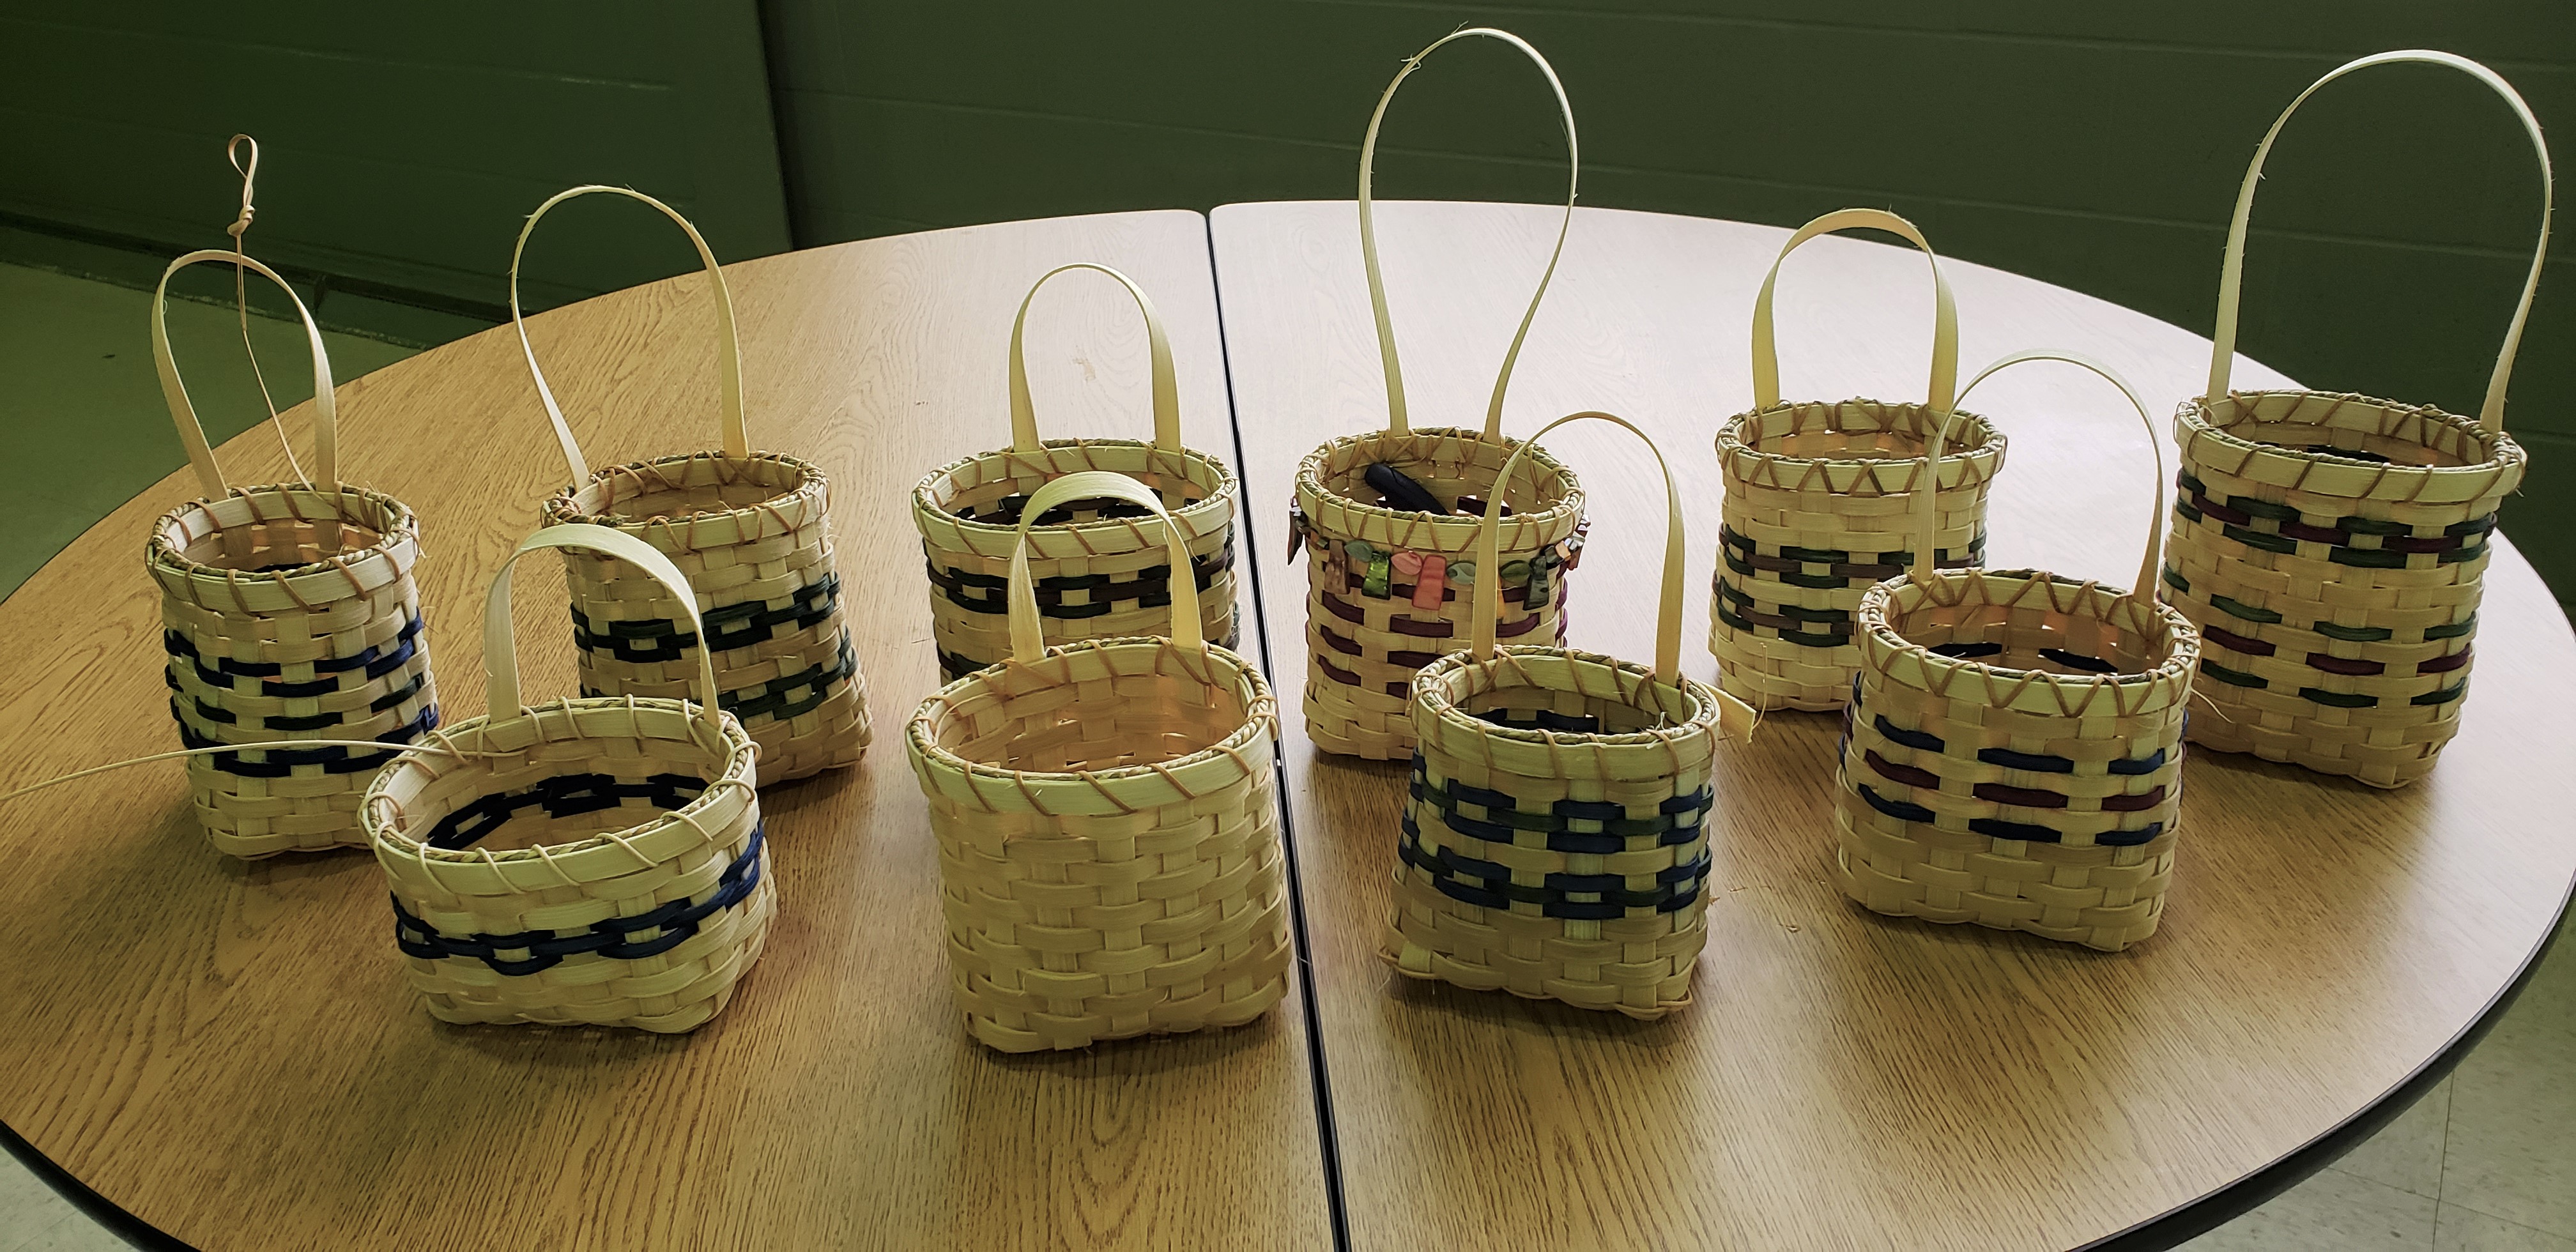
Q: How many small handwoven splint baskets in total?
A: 10